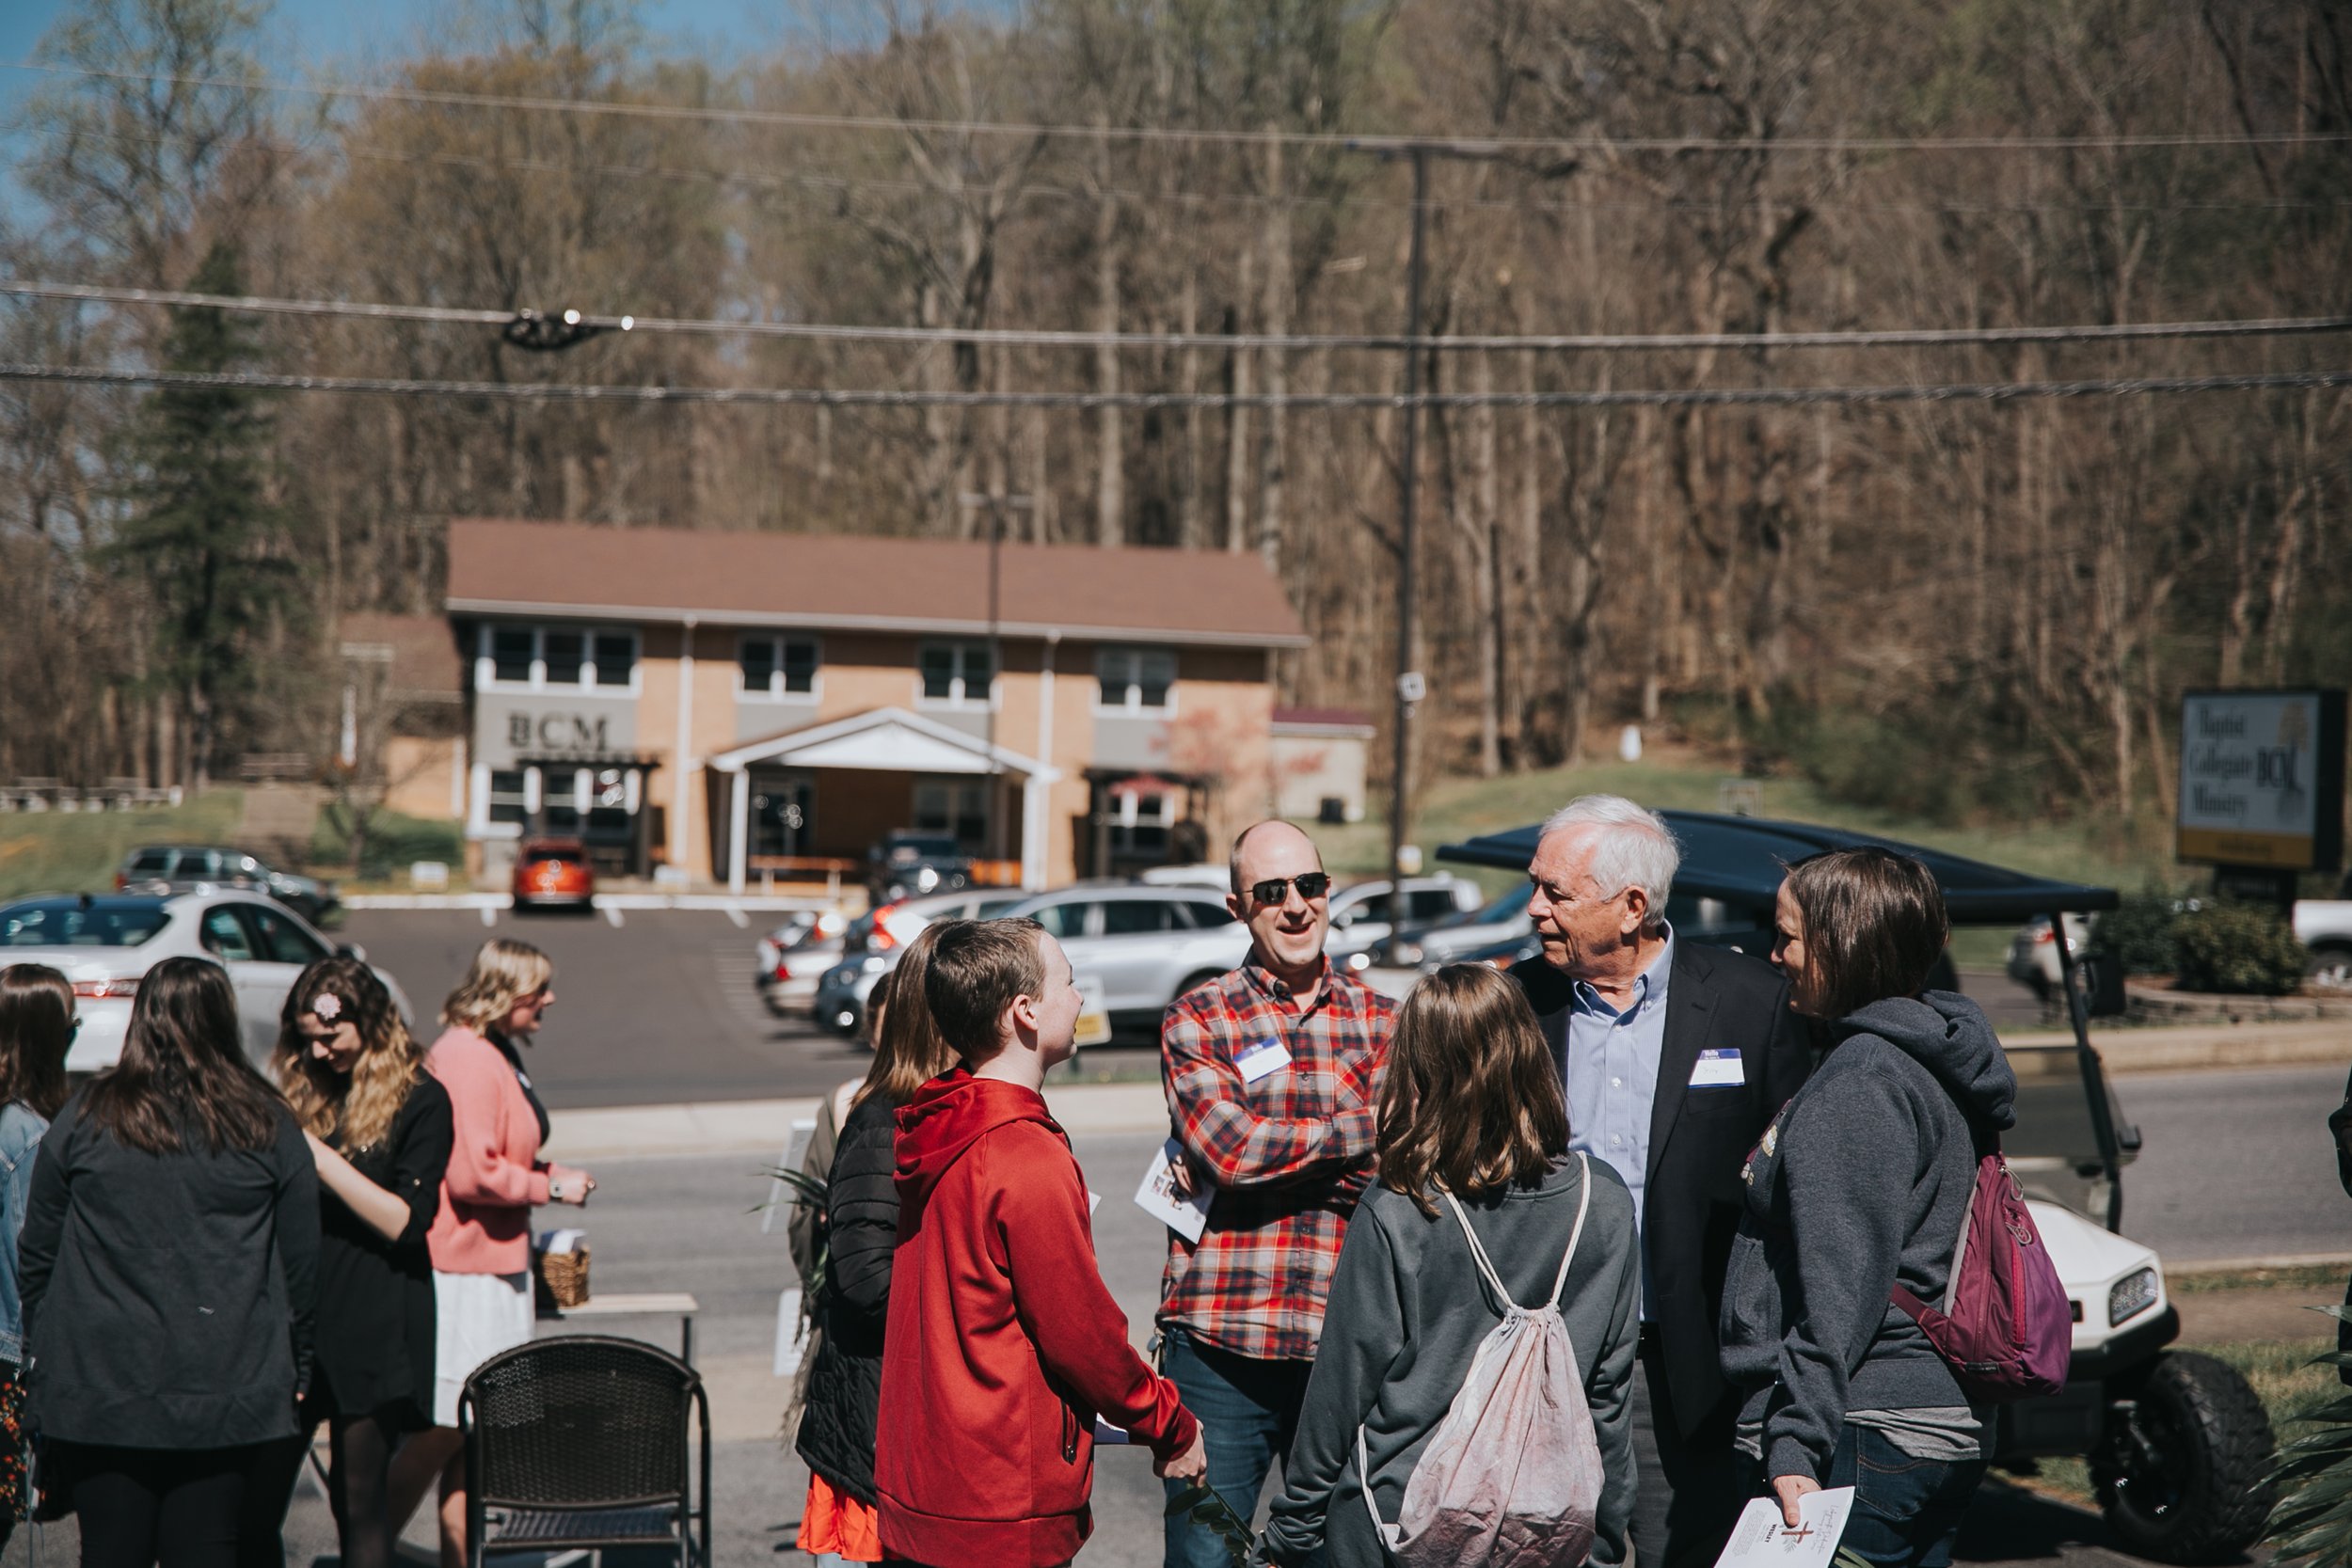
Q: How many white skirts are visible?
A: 1